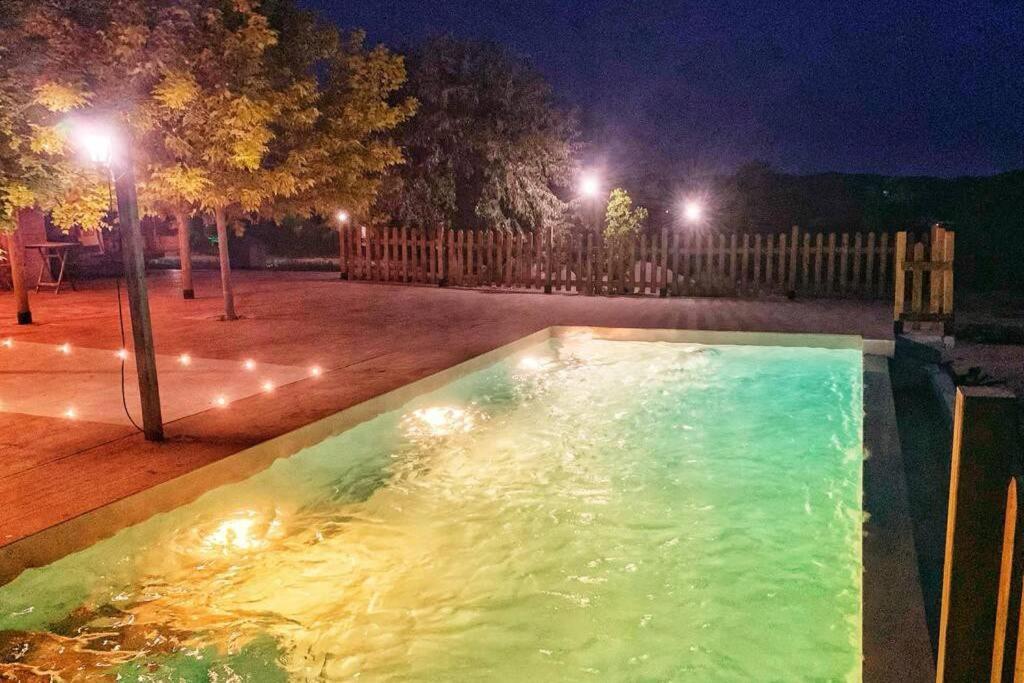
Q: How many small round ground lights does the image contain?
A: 9